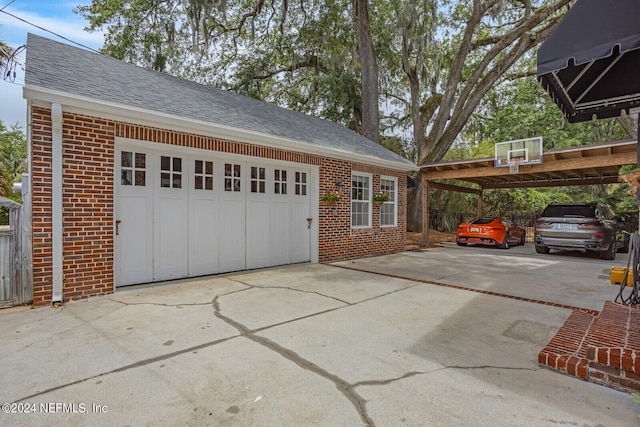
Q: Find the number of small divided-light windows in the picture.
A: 7